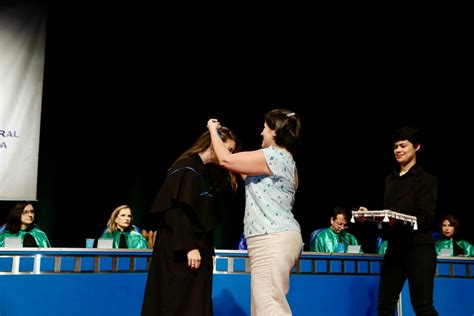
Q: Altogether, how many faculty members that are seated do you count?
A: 4